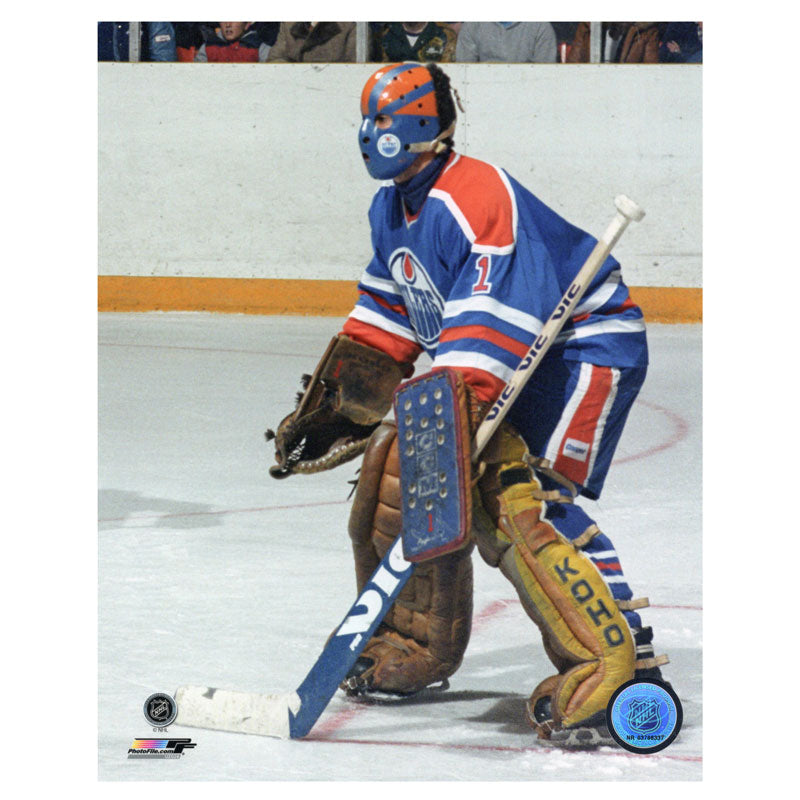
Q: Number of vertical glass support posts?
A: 3